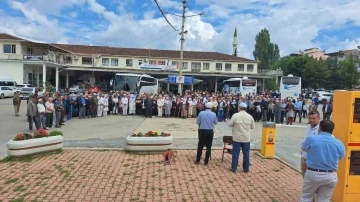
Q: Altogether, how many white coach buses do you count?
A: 3